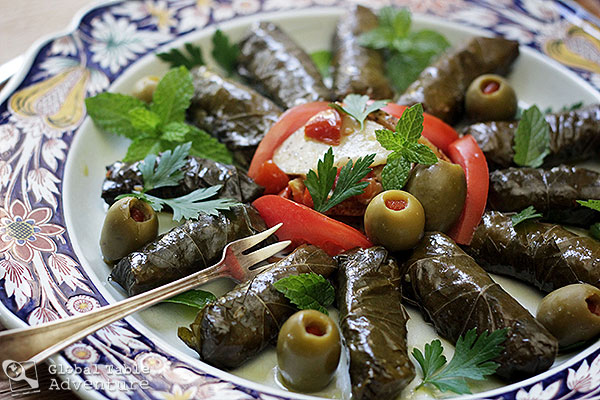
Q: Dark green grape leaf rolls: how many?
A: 12